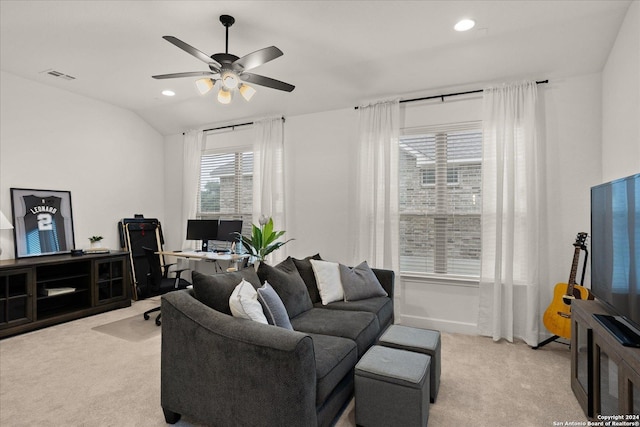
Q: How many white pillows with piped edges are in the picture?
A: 2